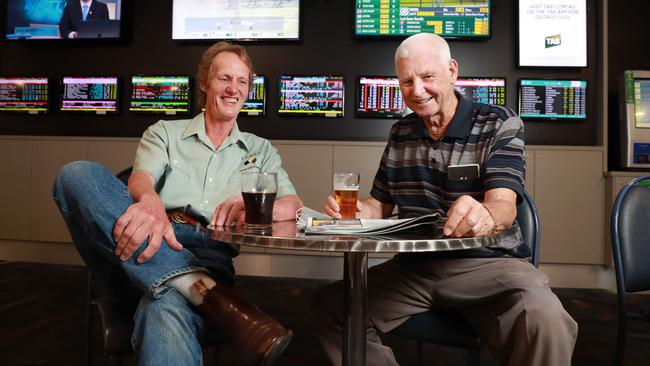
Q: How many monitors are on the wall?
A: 12